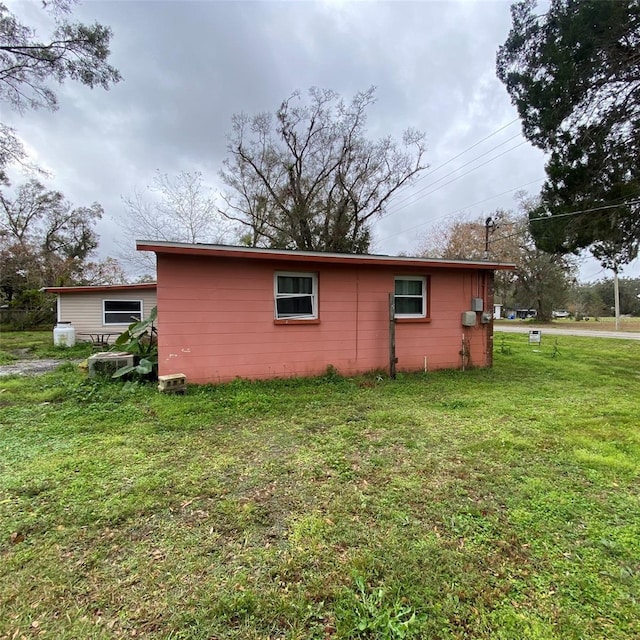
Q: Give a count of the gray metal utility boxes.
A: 3